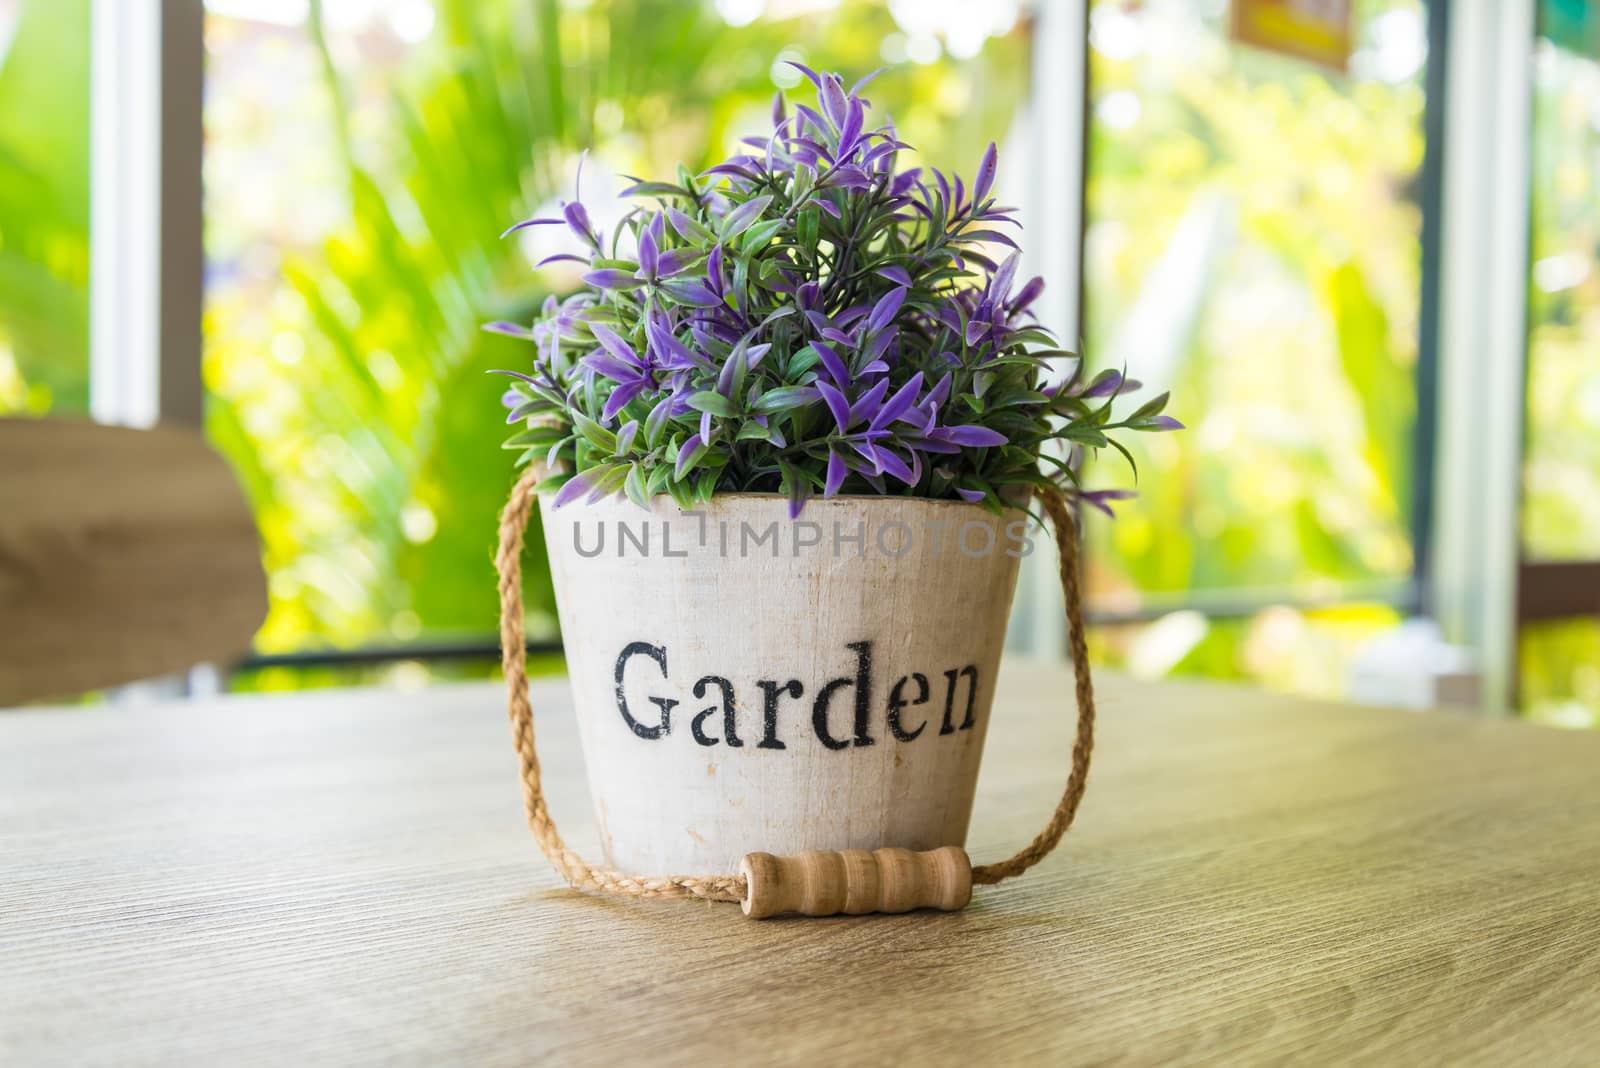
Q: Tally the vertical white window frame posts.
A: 3